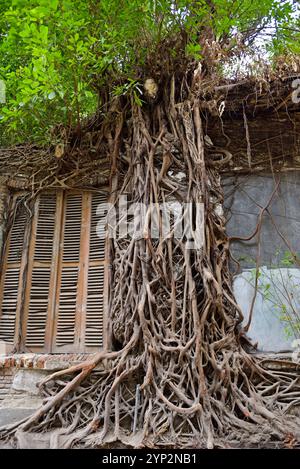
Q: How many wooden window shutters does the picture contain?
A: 4